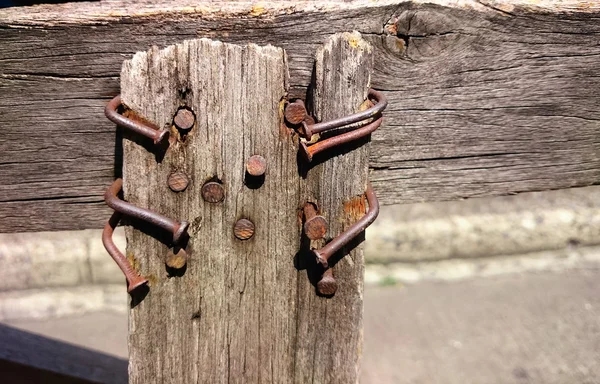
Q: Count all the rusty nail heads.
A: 15